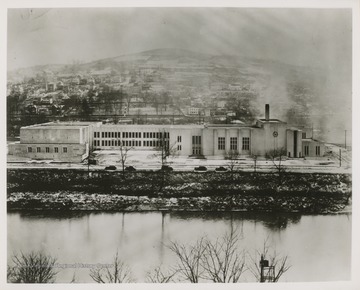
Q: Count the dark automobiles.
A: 5